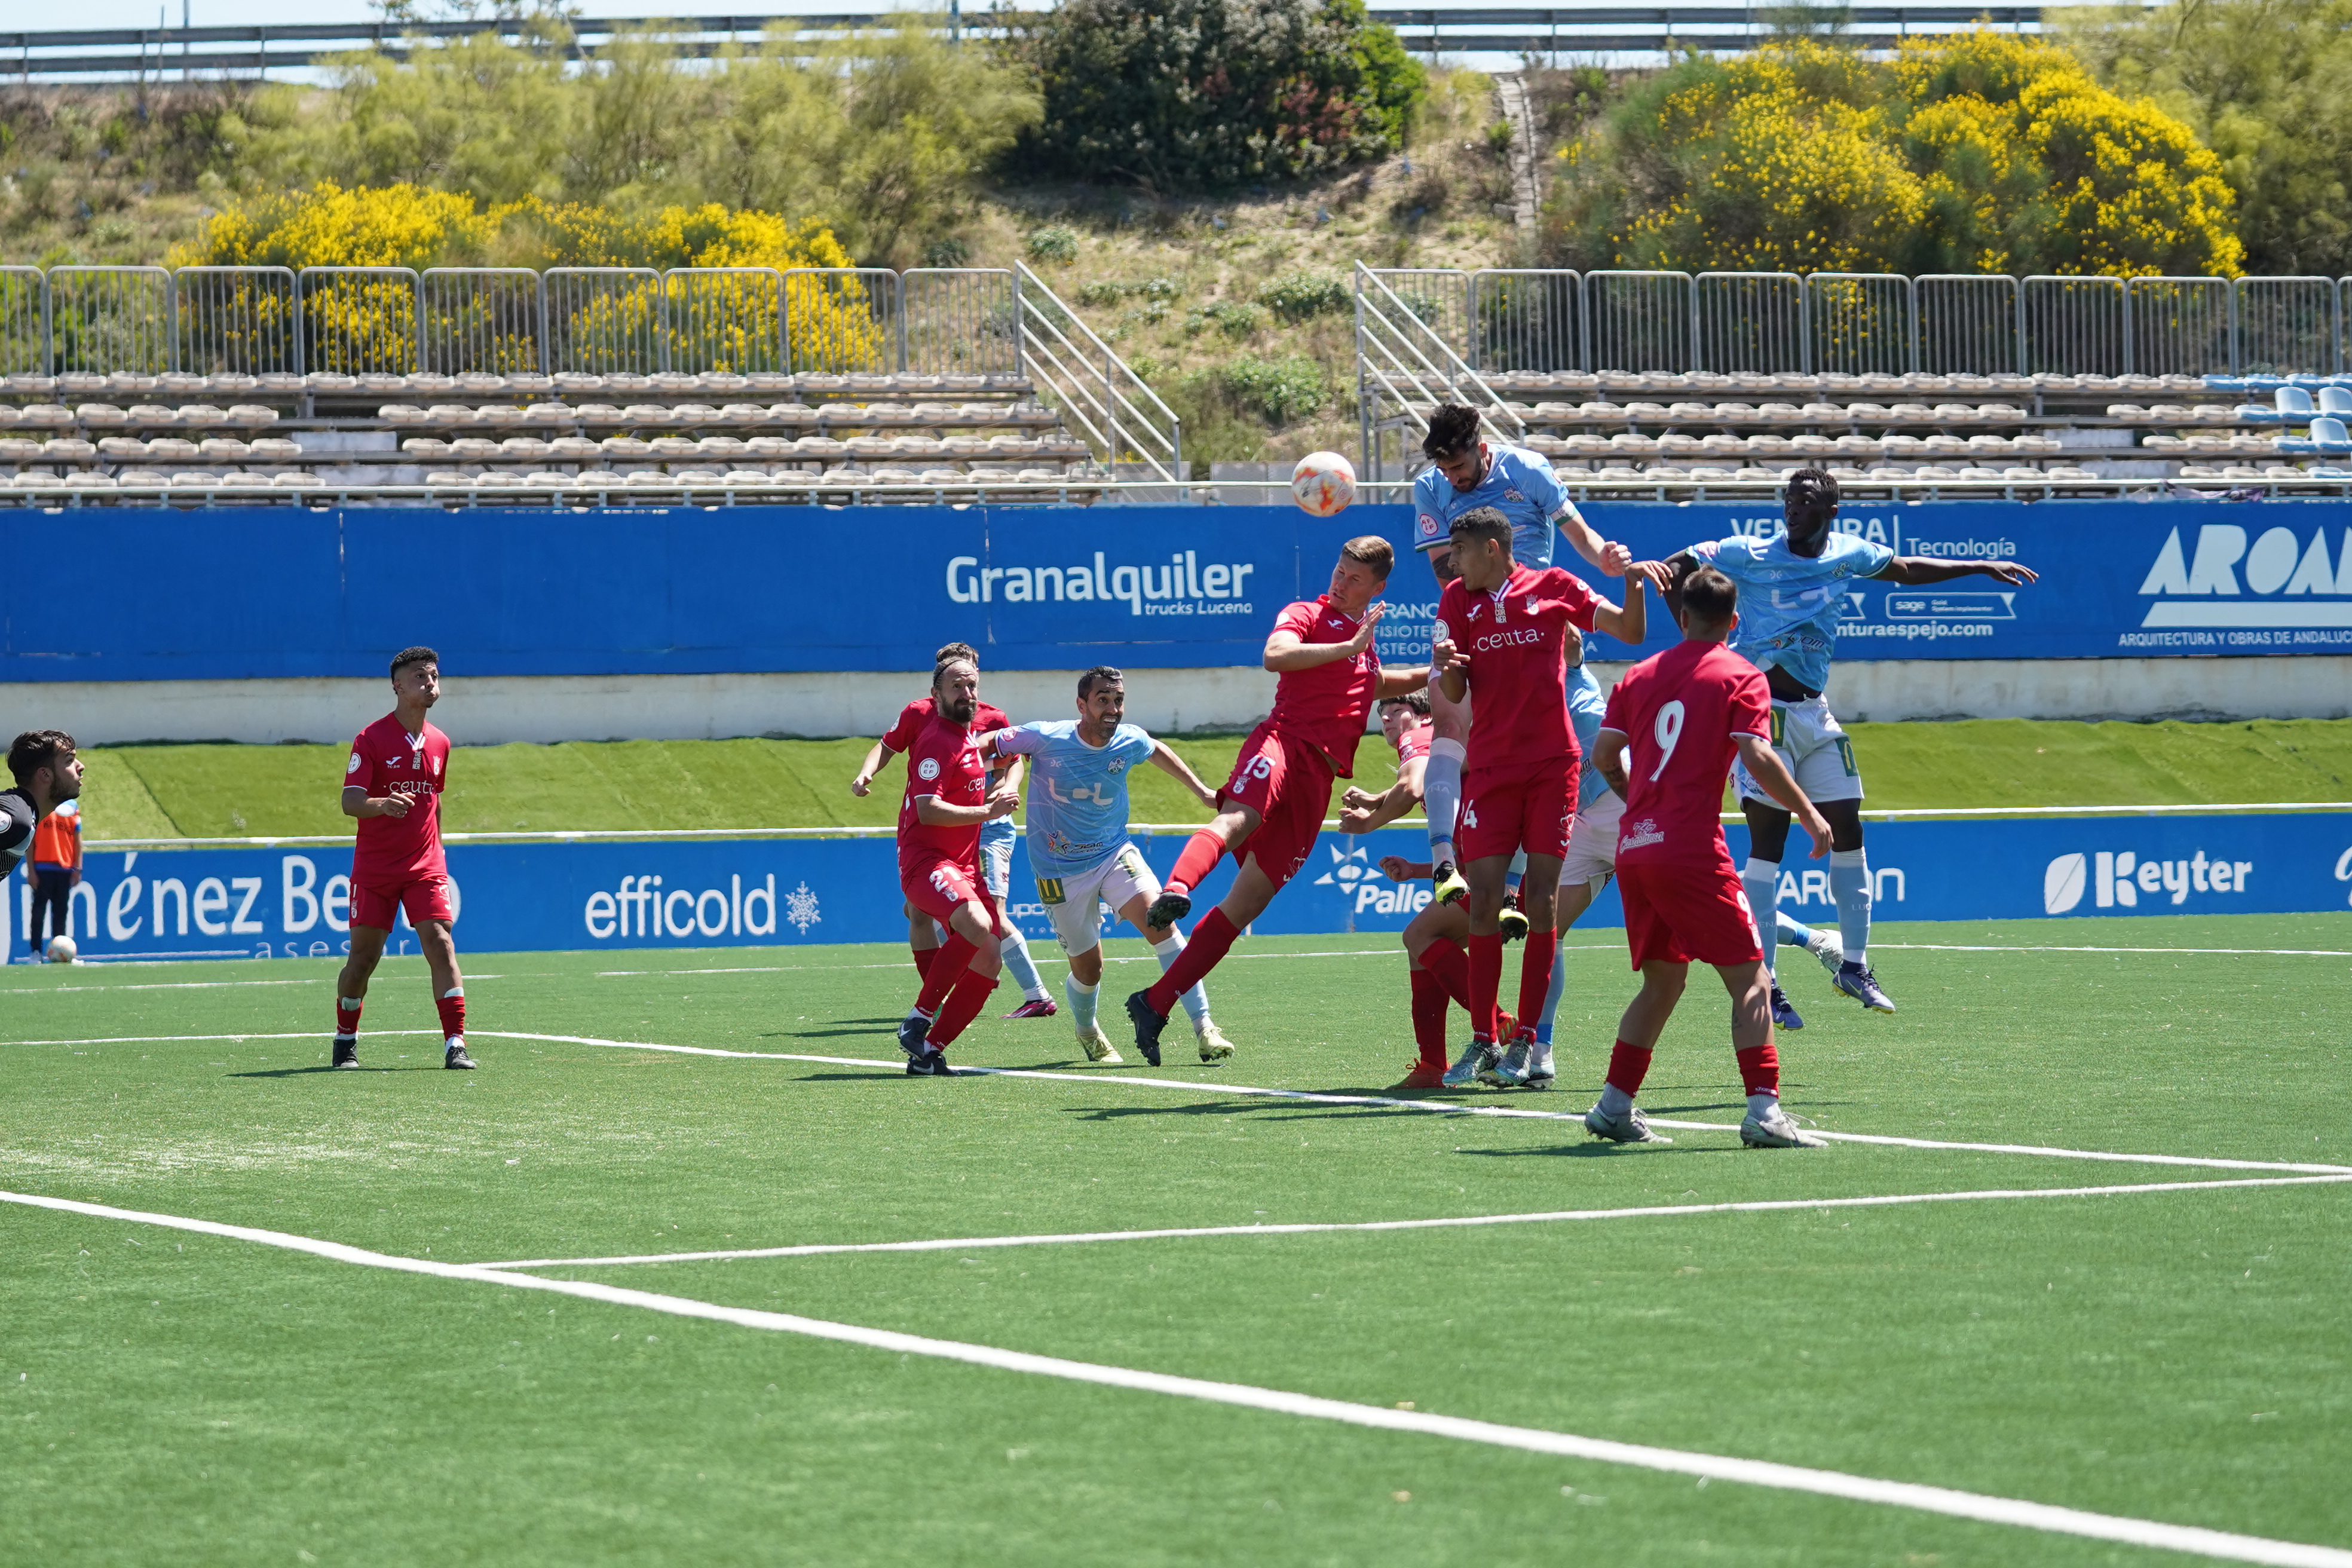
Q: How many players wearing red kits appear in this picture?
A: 7